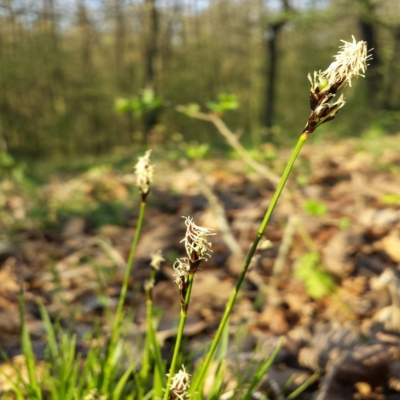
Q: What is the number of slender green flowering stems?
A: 4